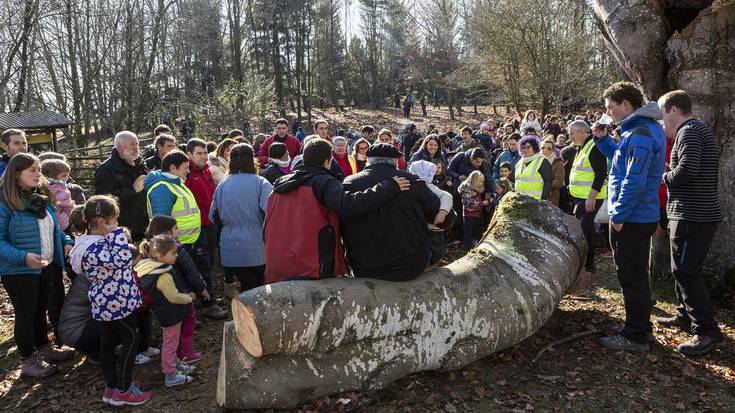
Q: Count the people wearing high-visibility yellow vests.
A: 3